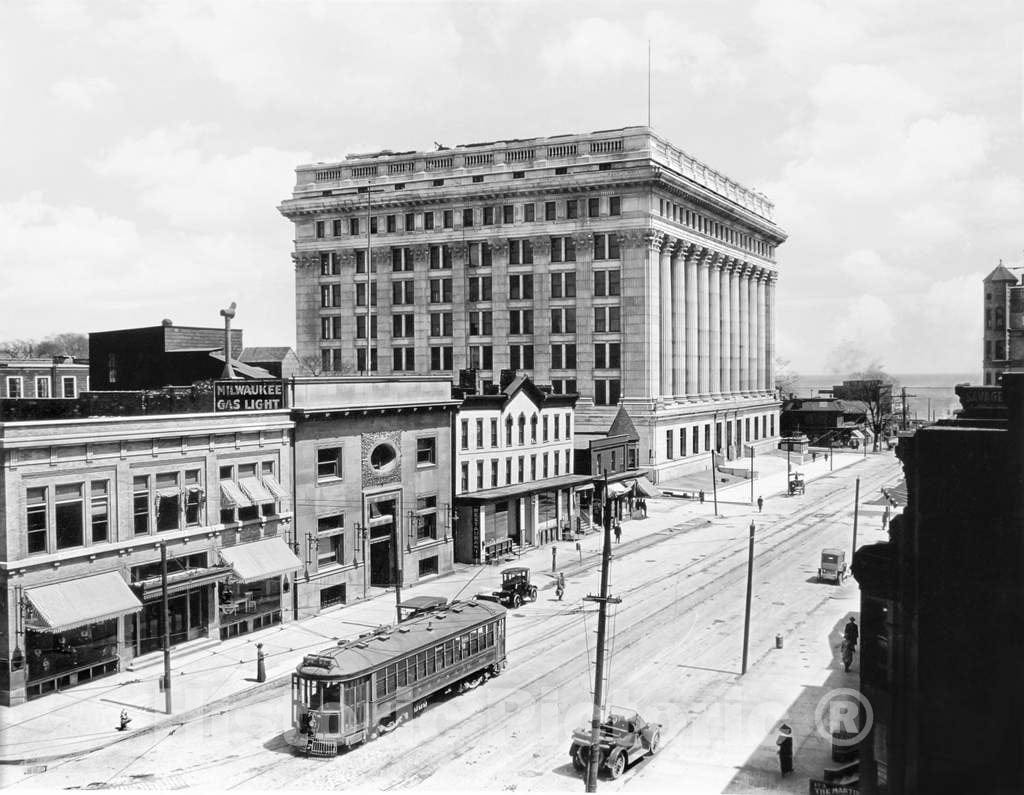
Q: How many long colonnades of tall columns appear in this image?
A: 1